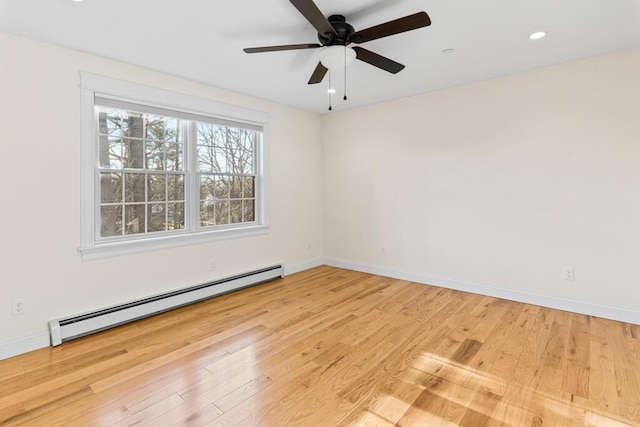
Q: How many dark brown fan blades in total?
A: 5